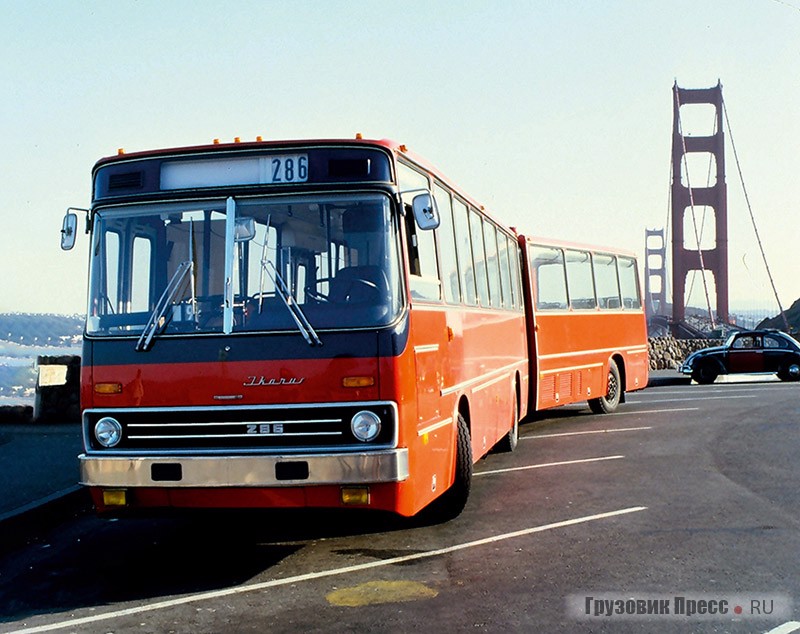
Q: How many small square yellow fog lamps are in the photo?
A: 2